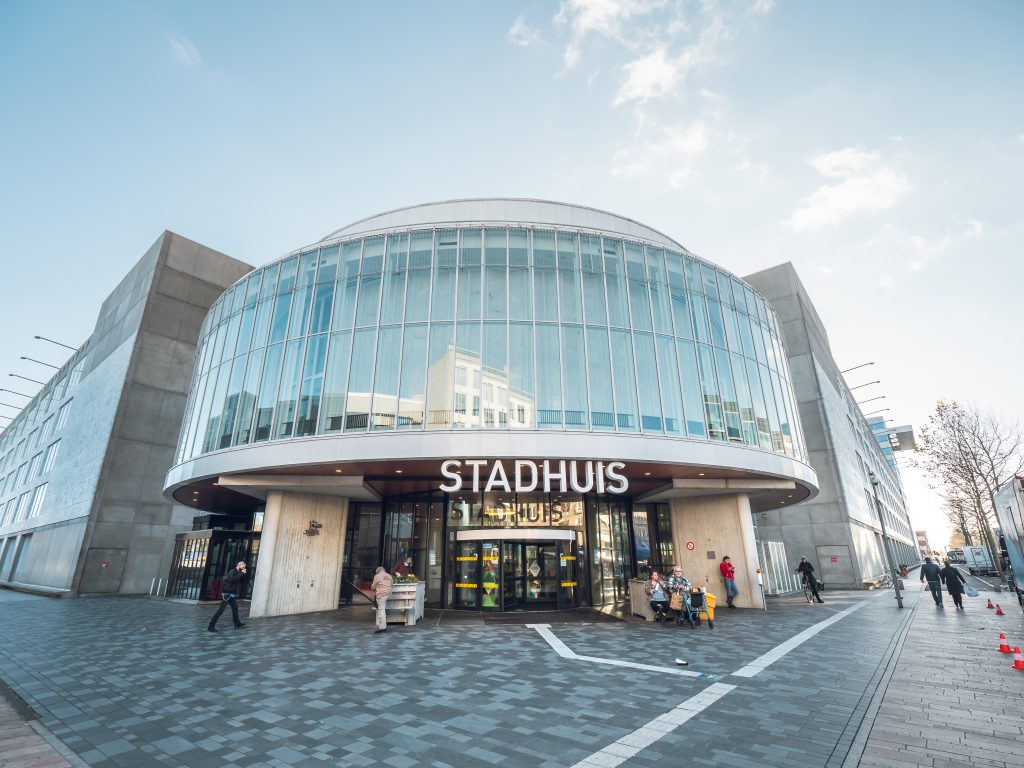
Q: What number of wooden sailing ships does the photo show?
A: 0